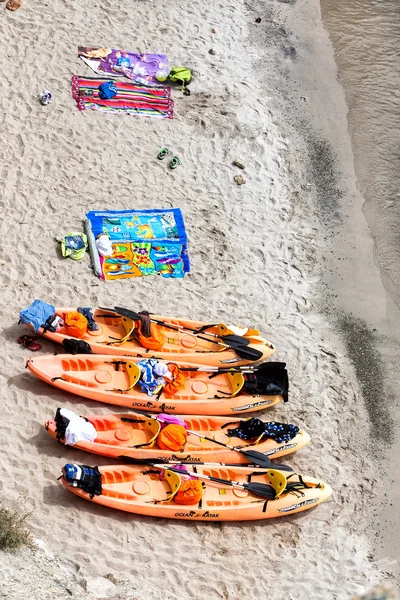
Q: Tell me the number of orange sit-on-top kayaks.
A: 4